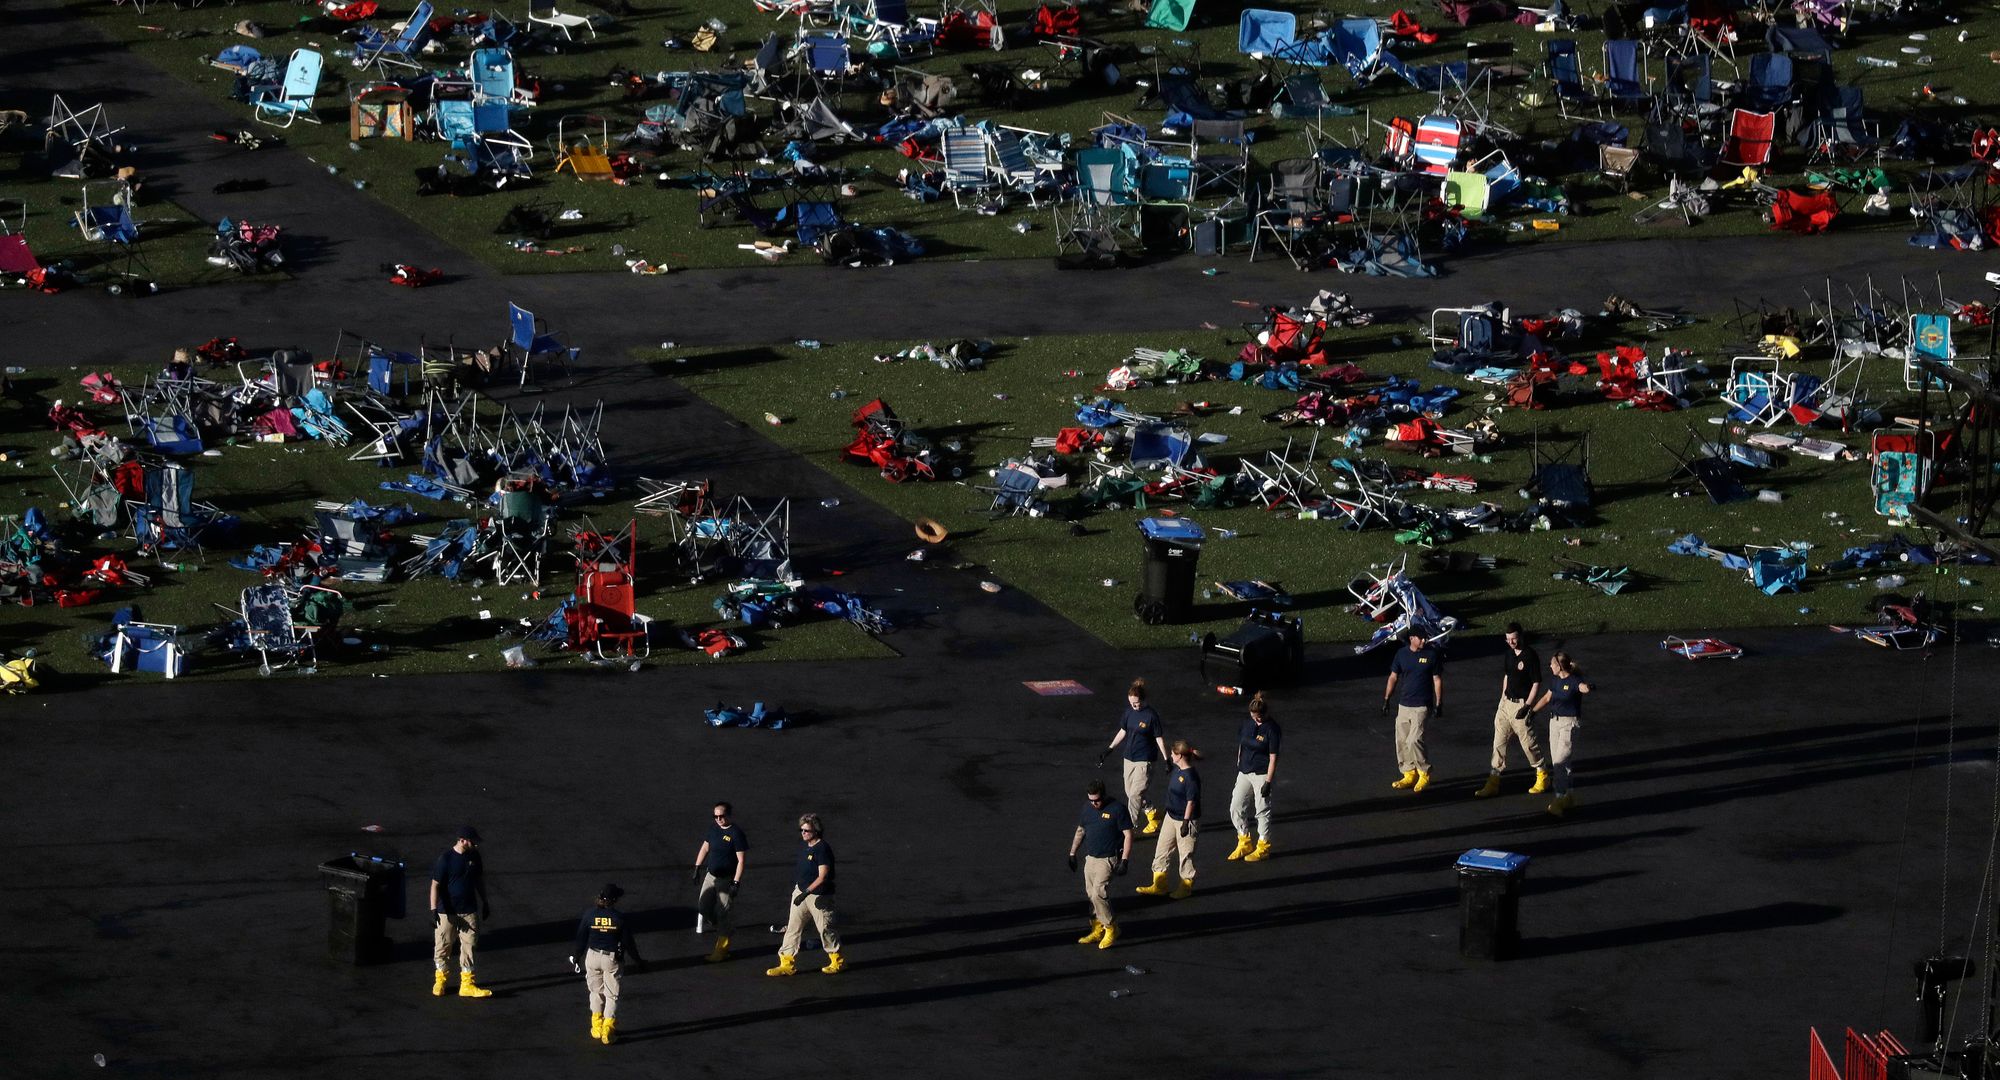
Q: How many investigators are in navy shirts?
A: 10